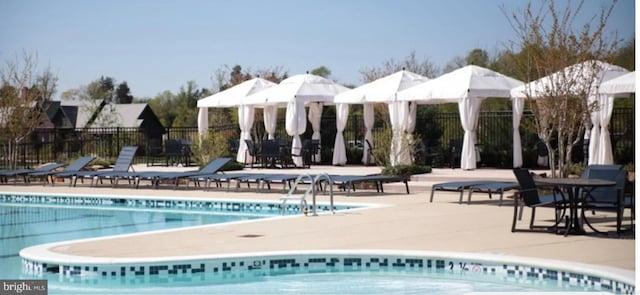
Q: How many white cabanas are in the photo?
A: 6